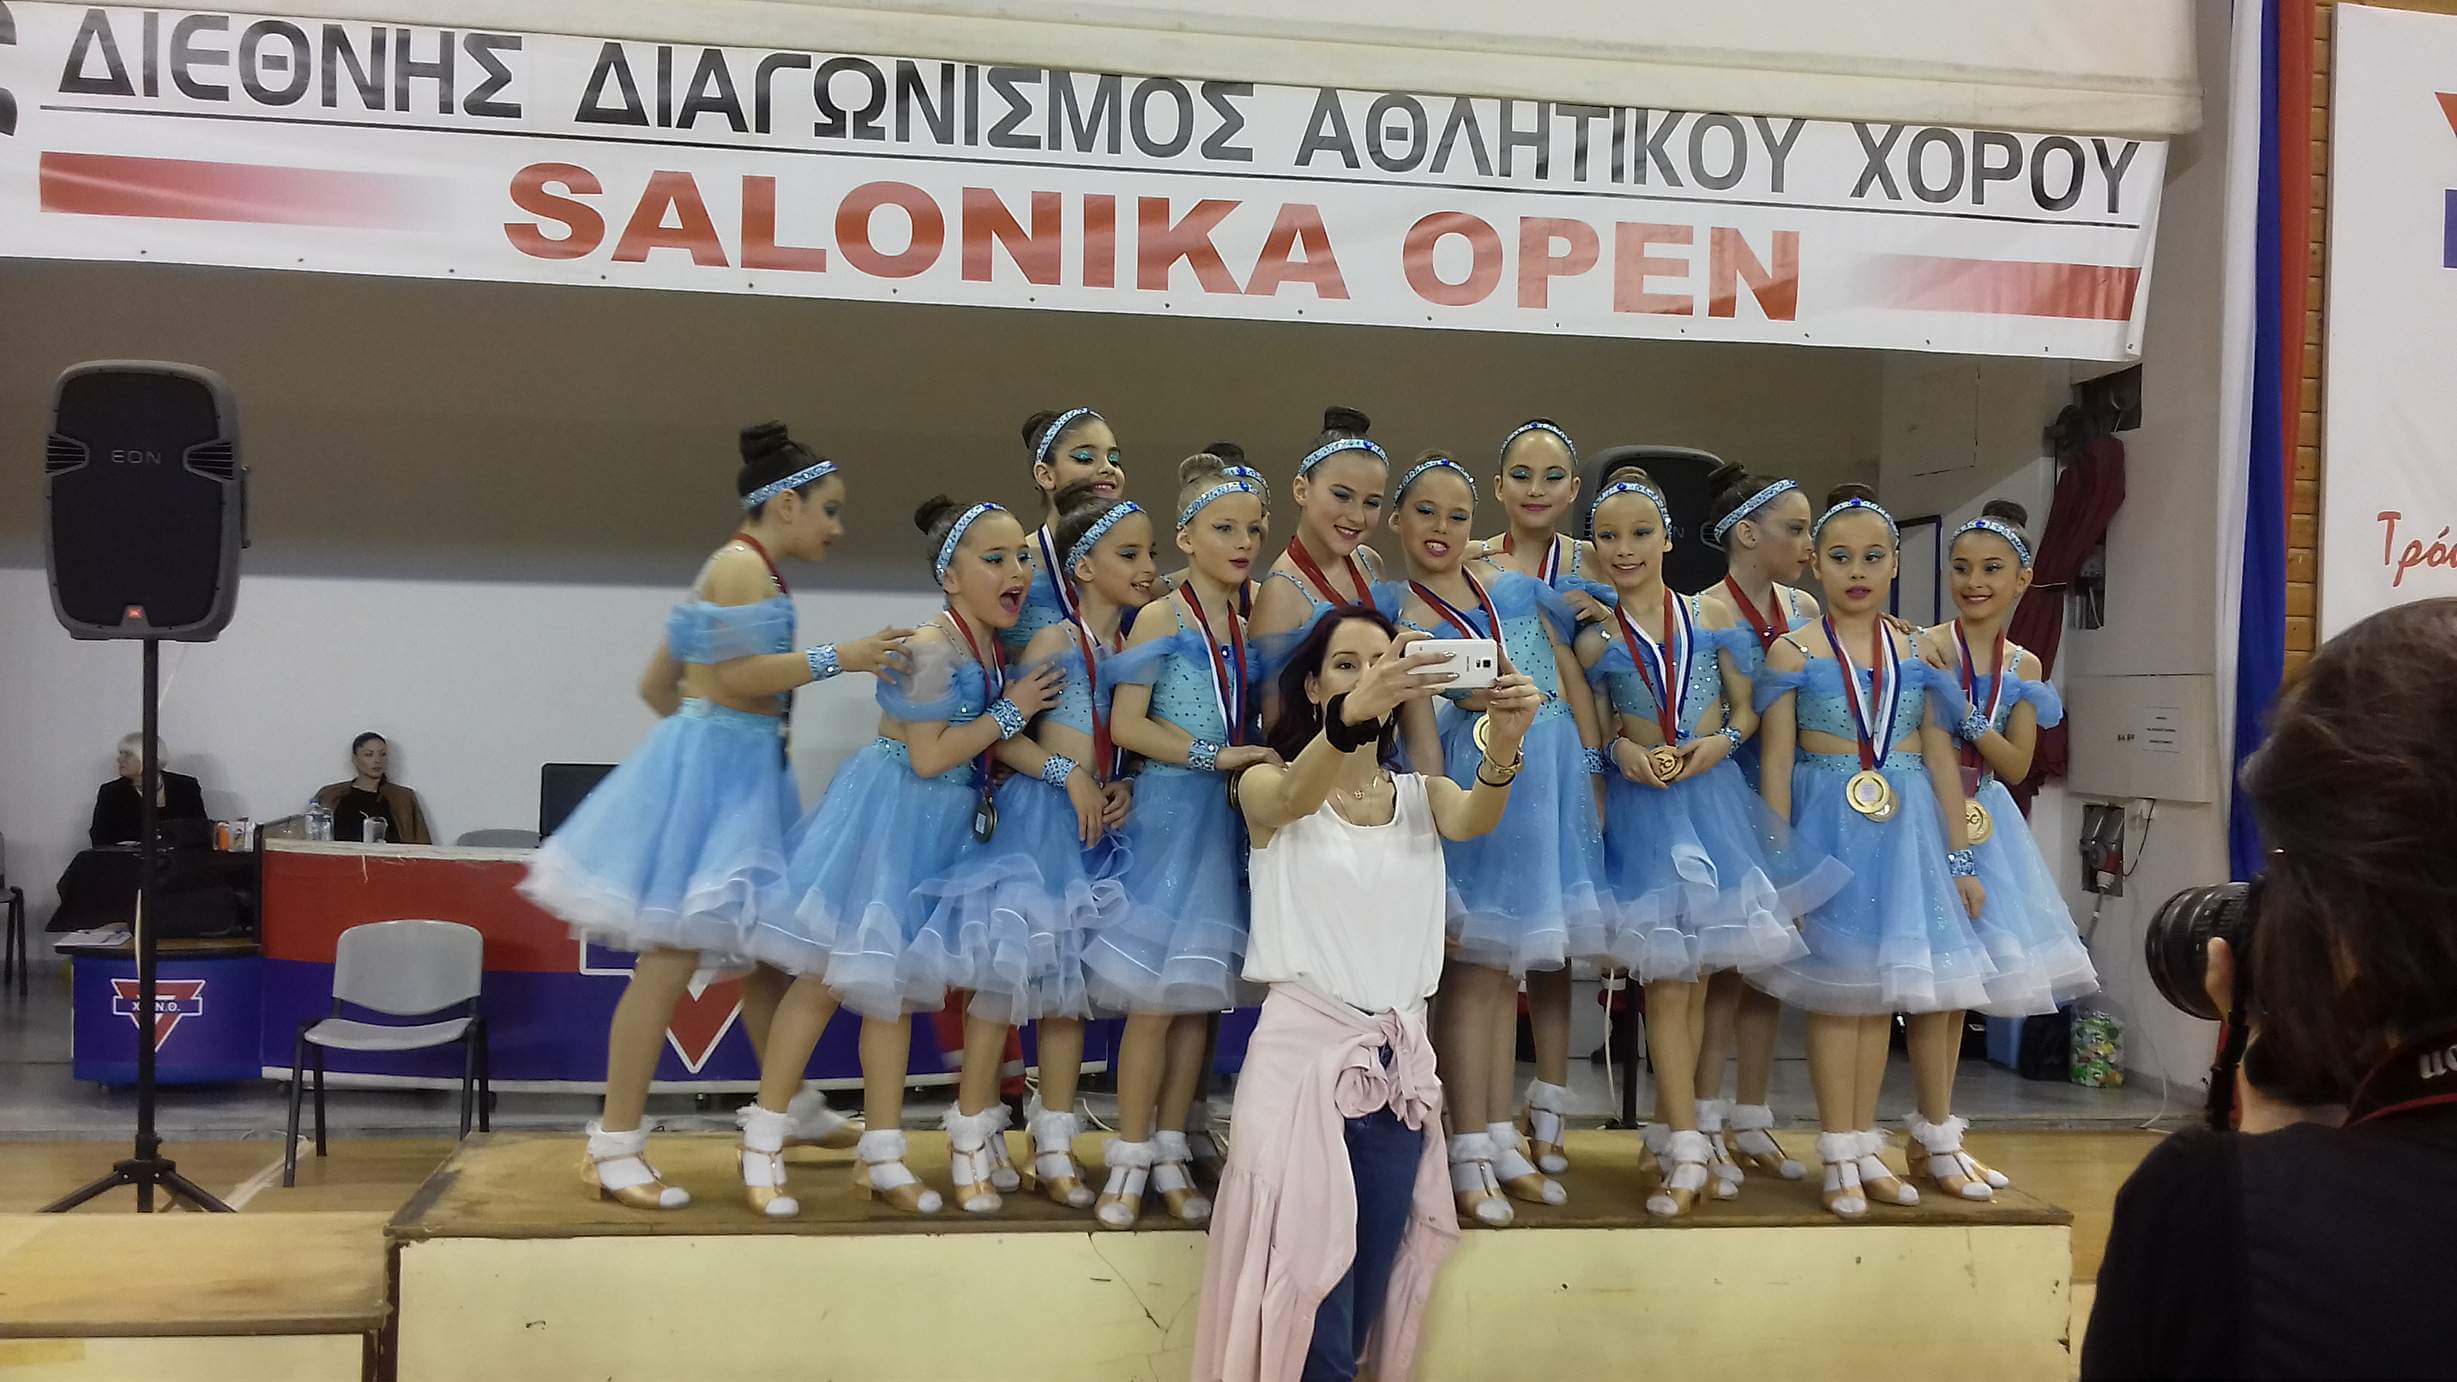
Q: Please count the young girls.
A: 13